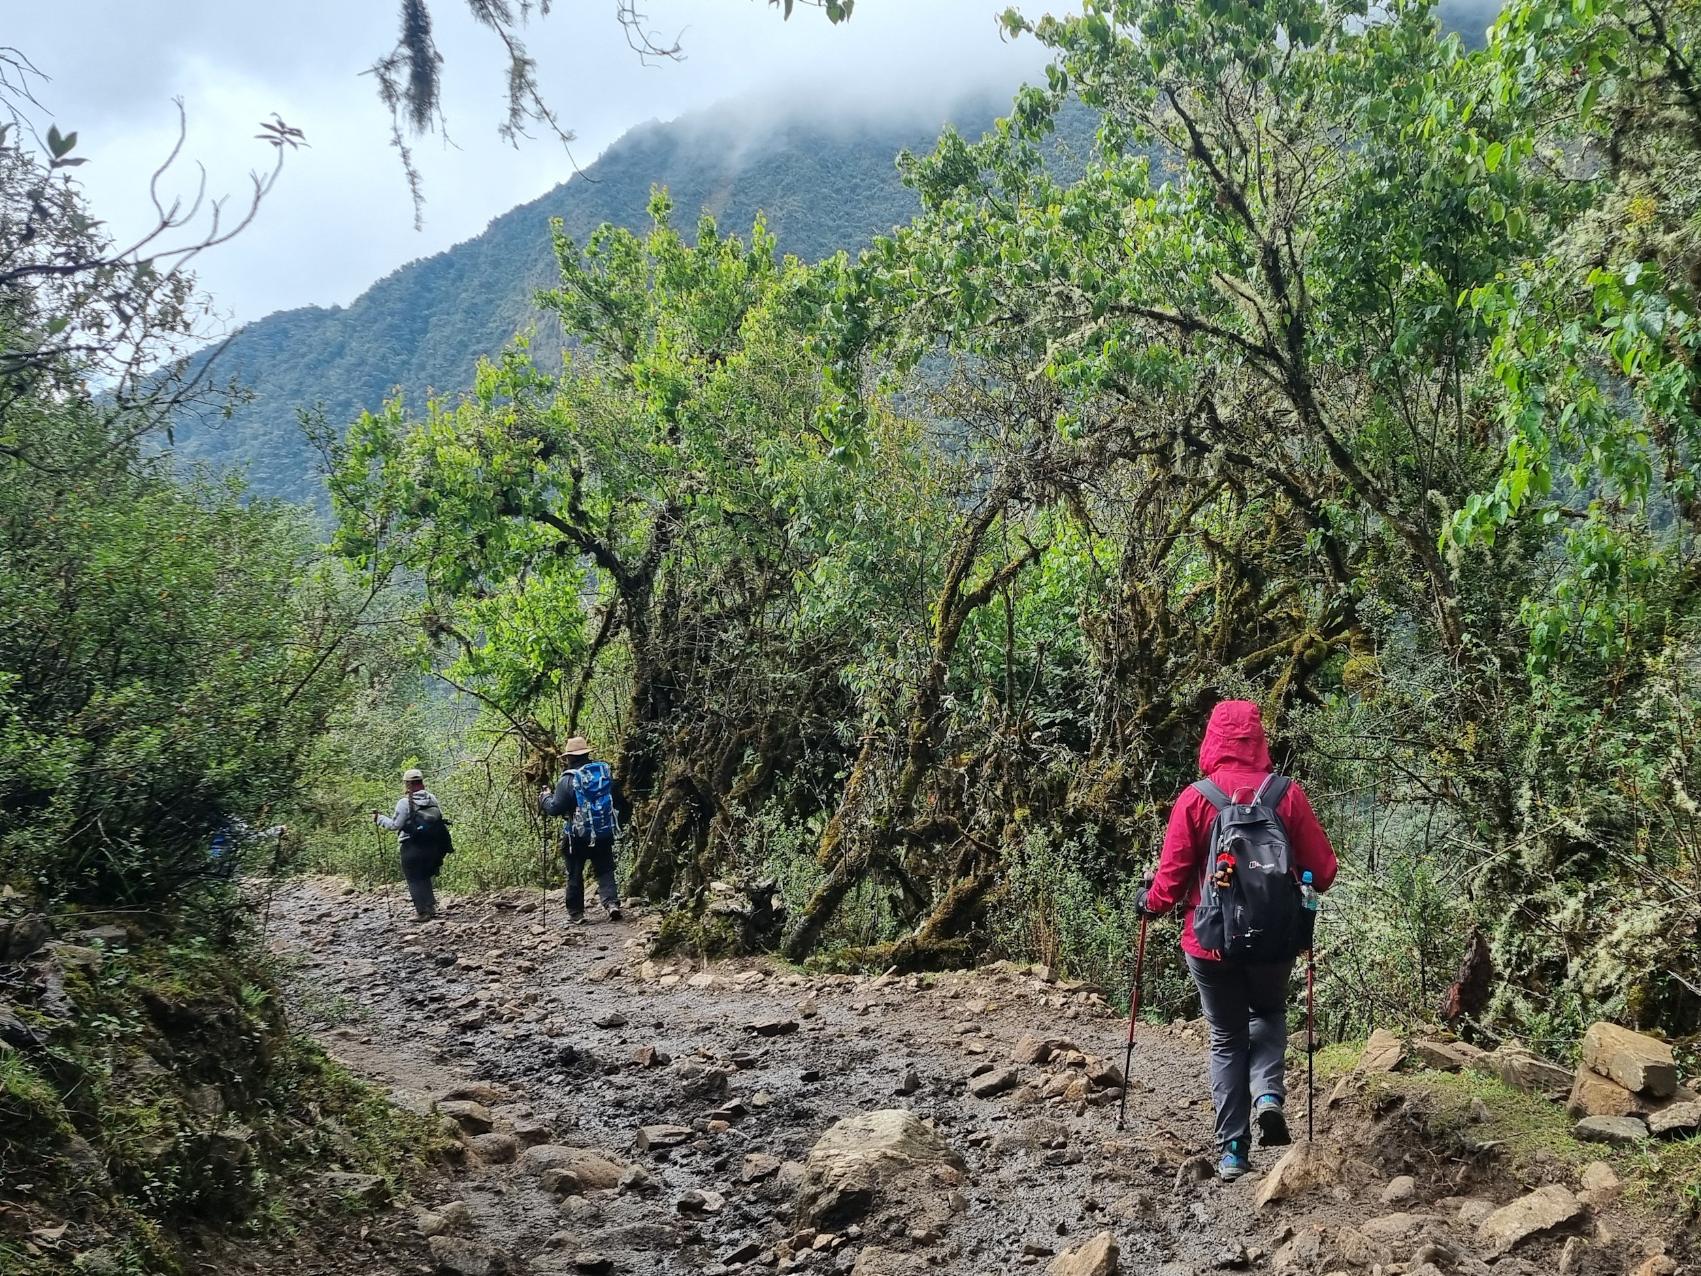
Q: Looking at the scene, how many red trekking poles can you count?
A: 2